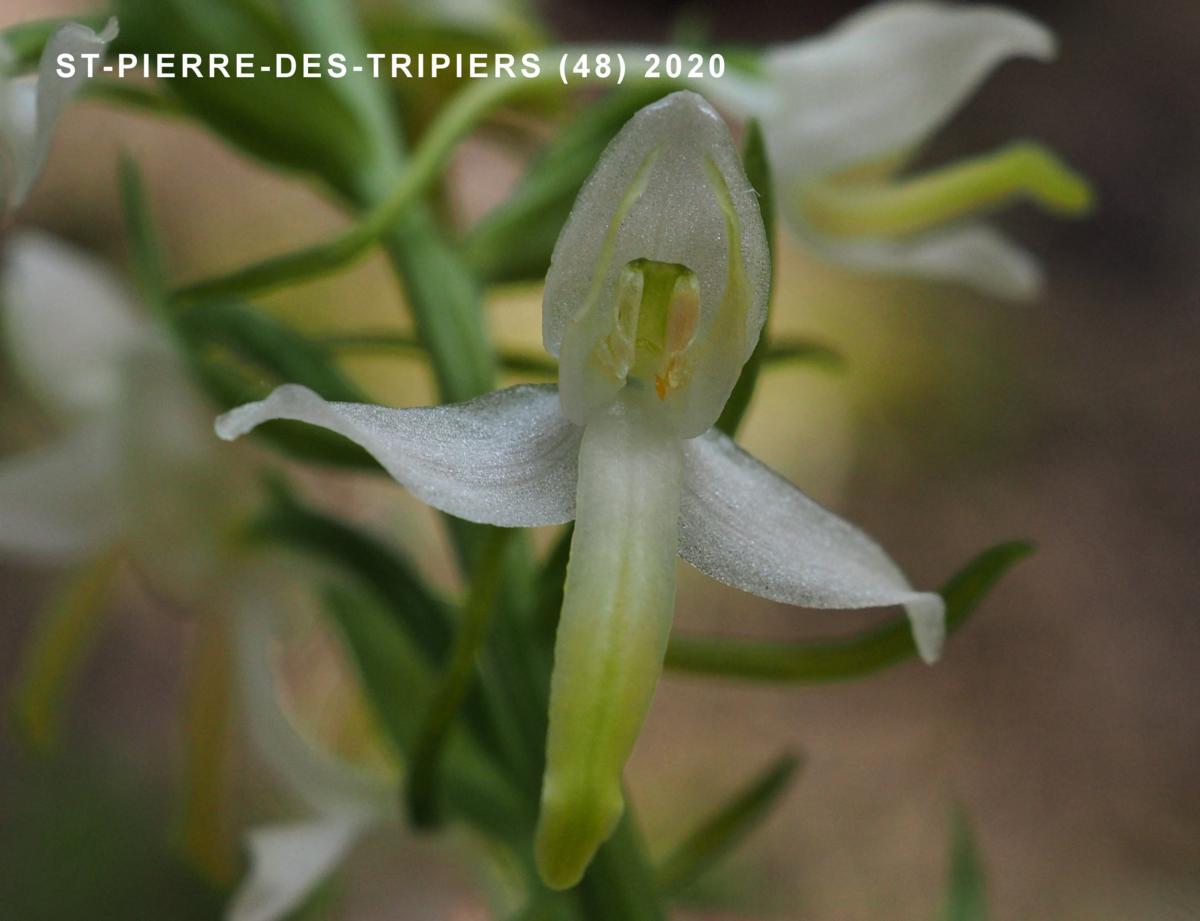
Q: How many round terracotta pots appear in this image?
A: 0